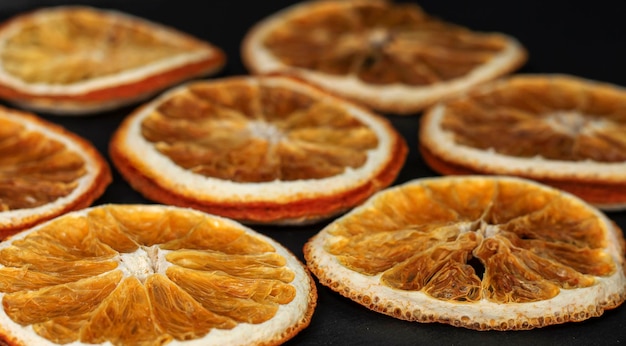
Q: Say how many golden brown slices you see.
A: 7